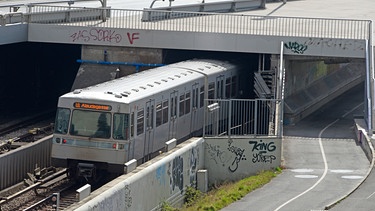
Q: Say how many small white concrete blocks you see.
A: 3